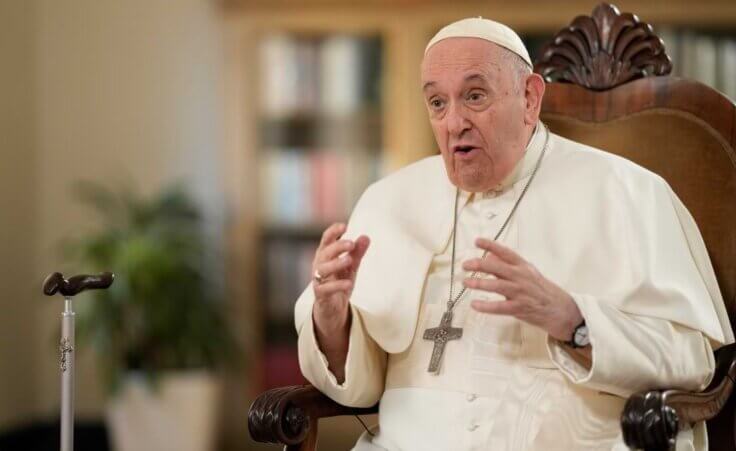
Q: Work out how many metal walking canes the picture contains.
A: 1